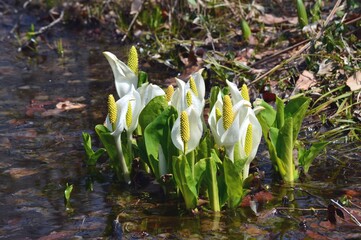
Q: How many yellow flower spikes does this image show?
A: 11